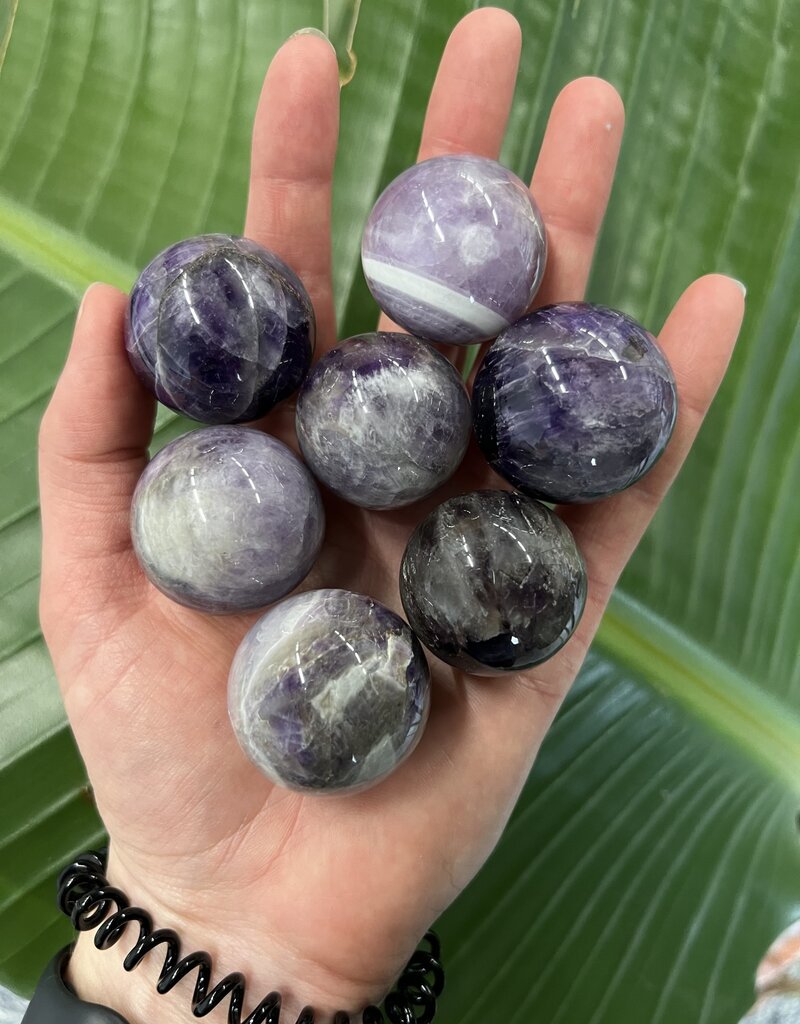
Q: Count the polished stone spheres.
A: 7